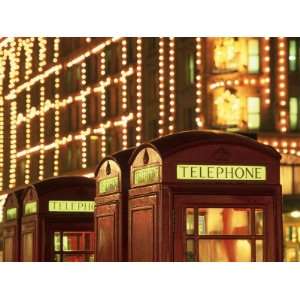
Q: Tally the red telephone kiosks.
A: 4